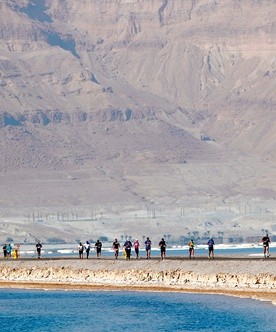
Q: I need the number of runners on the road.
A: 14